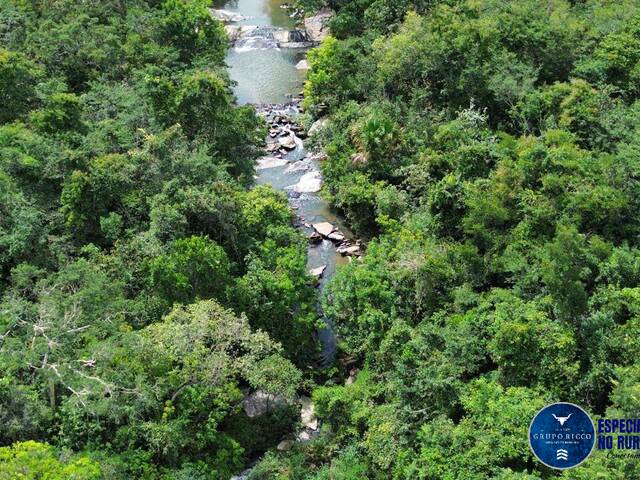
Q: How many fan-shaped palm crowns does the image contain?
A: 1